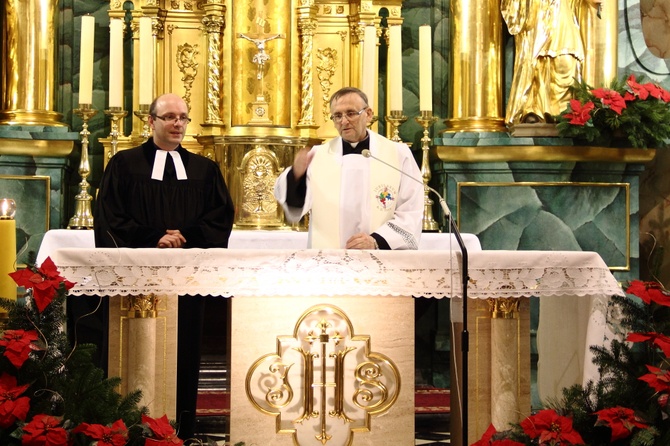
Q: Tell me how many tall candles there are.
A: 6